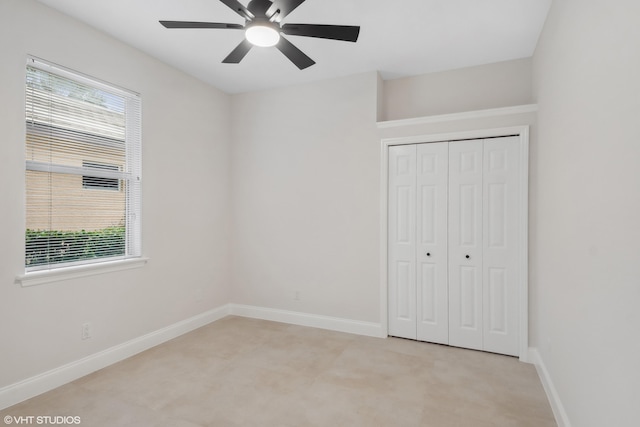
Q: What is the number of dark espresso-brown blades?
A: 6